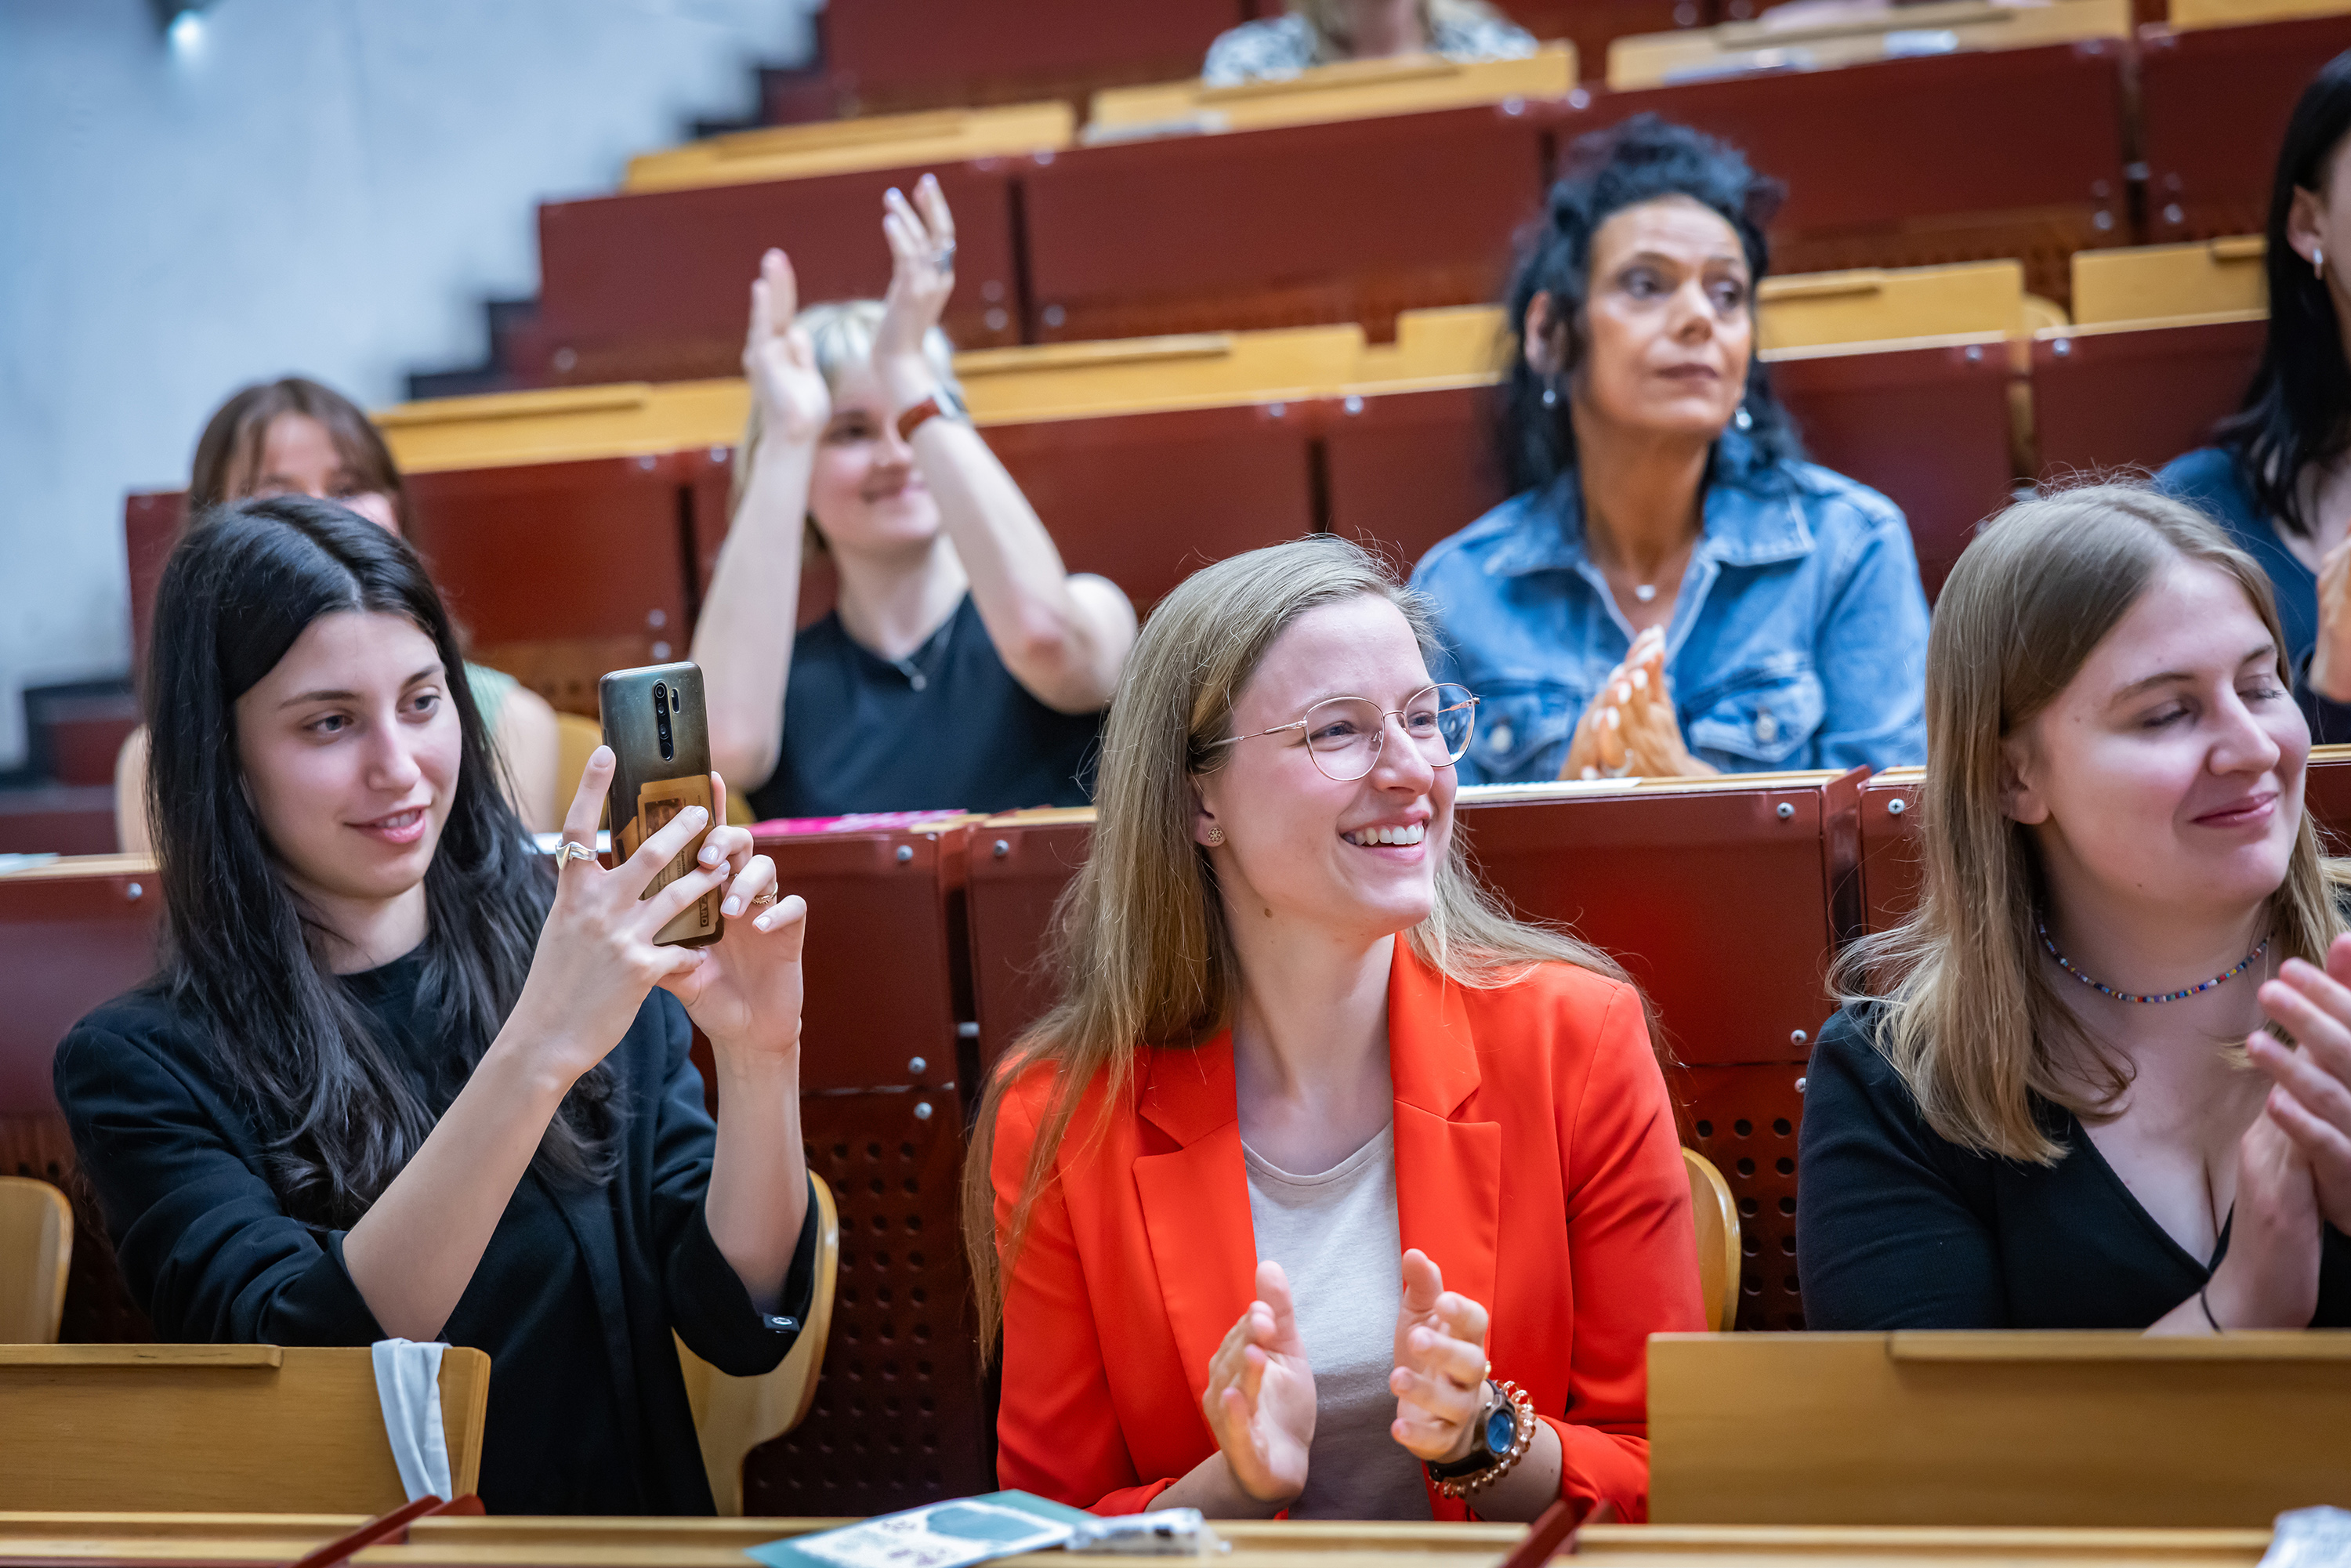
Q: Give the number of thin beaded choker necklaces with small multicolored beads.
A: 1